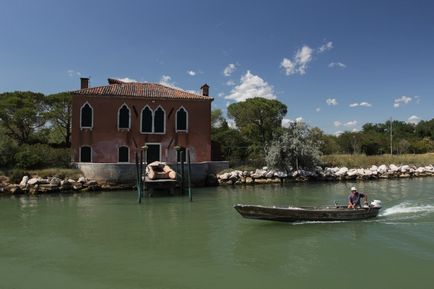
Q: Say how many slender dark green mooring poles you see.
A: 4